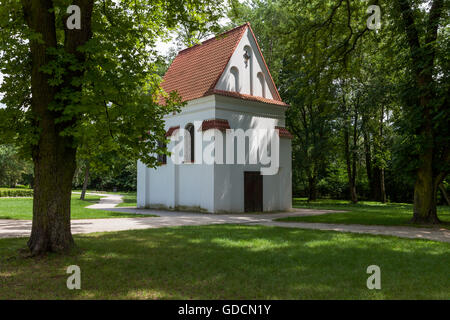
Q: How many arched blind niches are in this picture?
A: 3